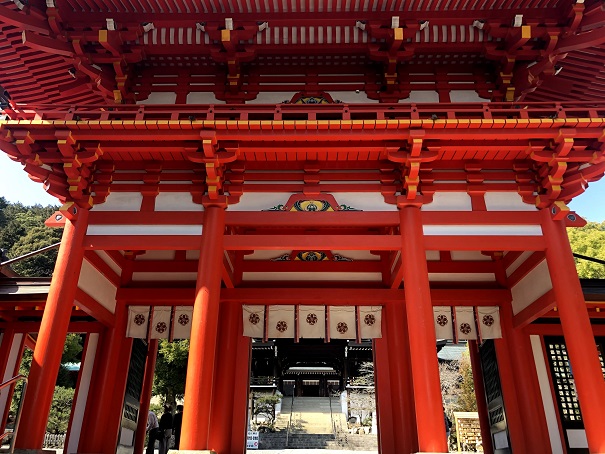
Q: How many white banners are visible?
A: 11